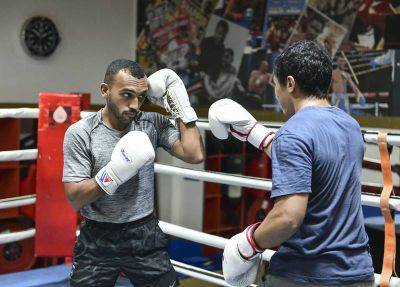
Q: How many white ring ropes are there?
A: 4